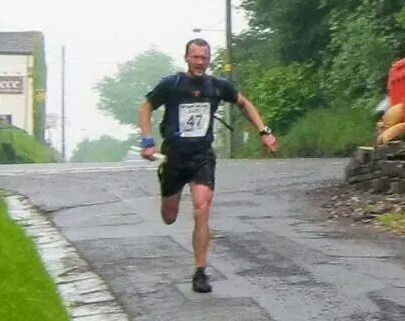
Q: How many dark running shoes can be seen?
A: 1